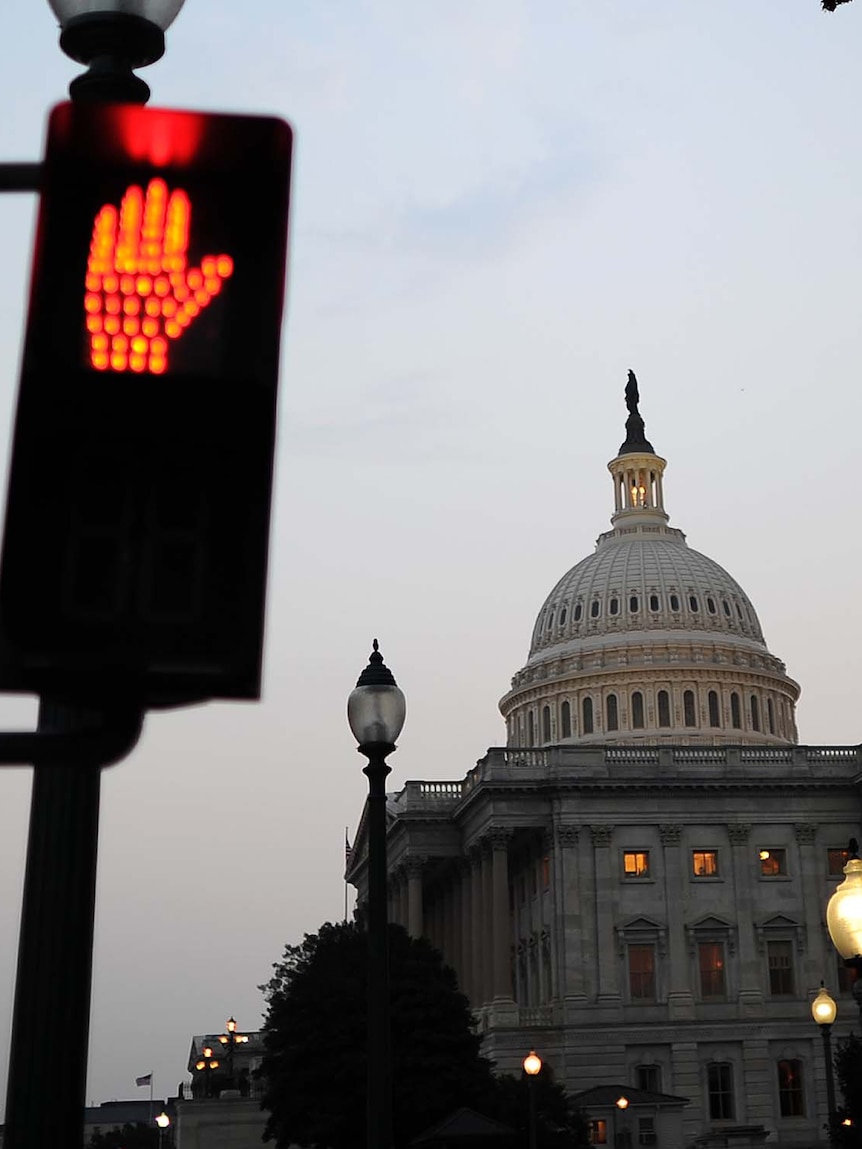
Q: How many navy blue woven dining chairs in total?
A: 0